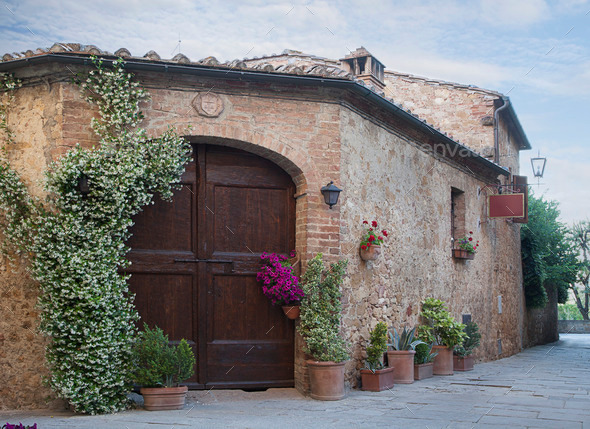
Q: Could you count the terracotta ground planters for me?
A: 7